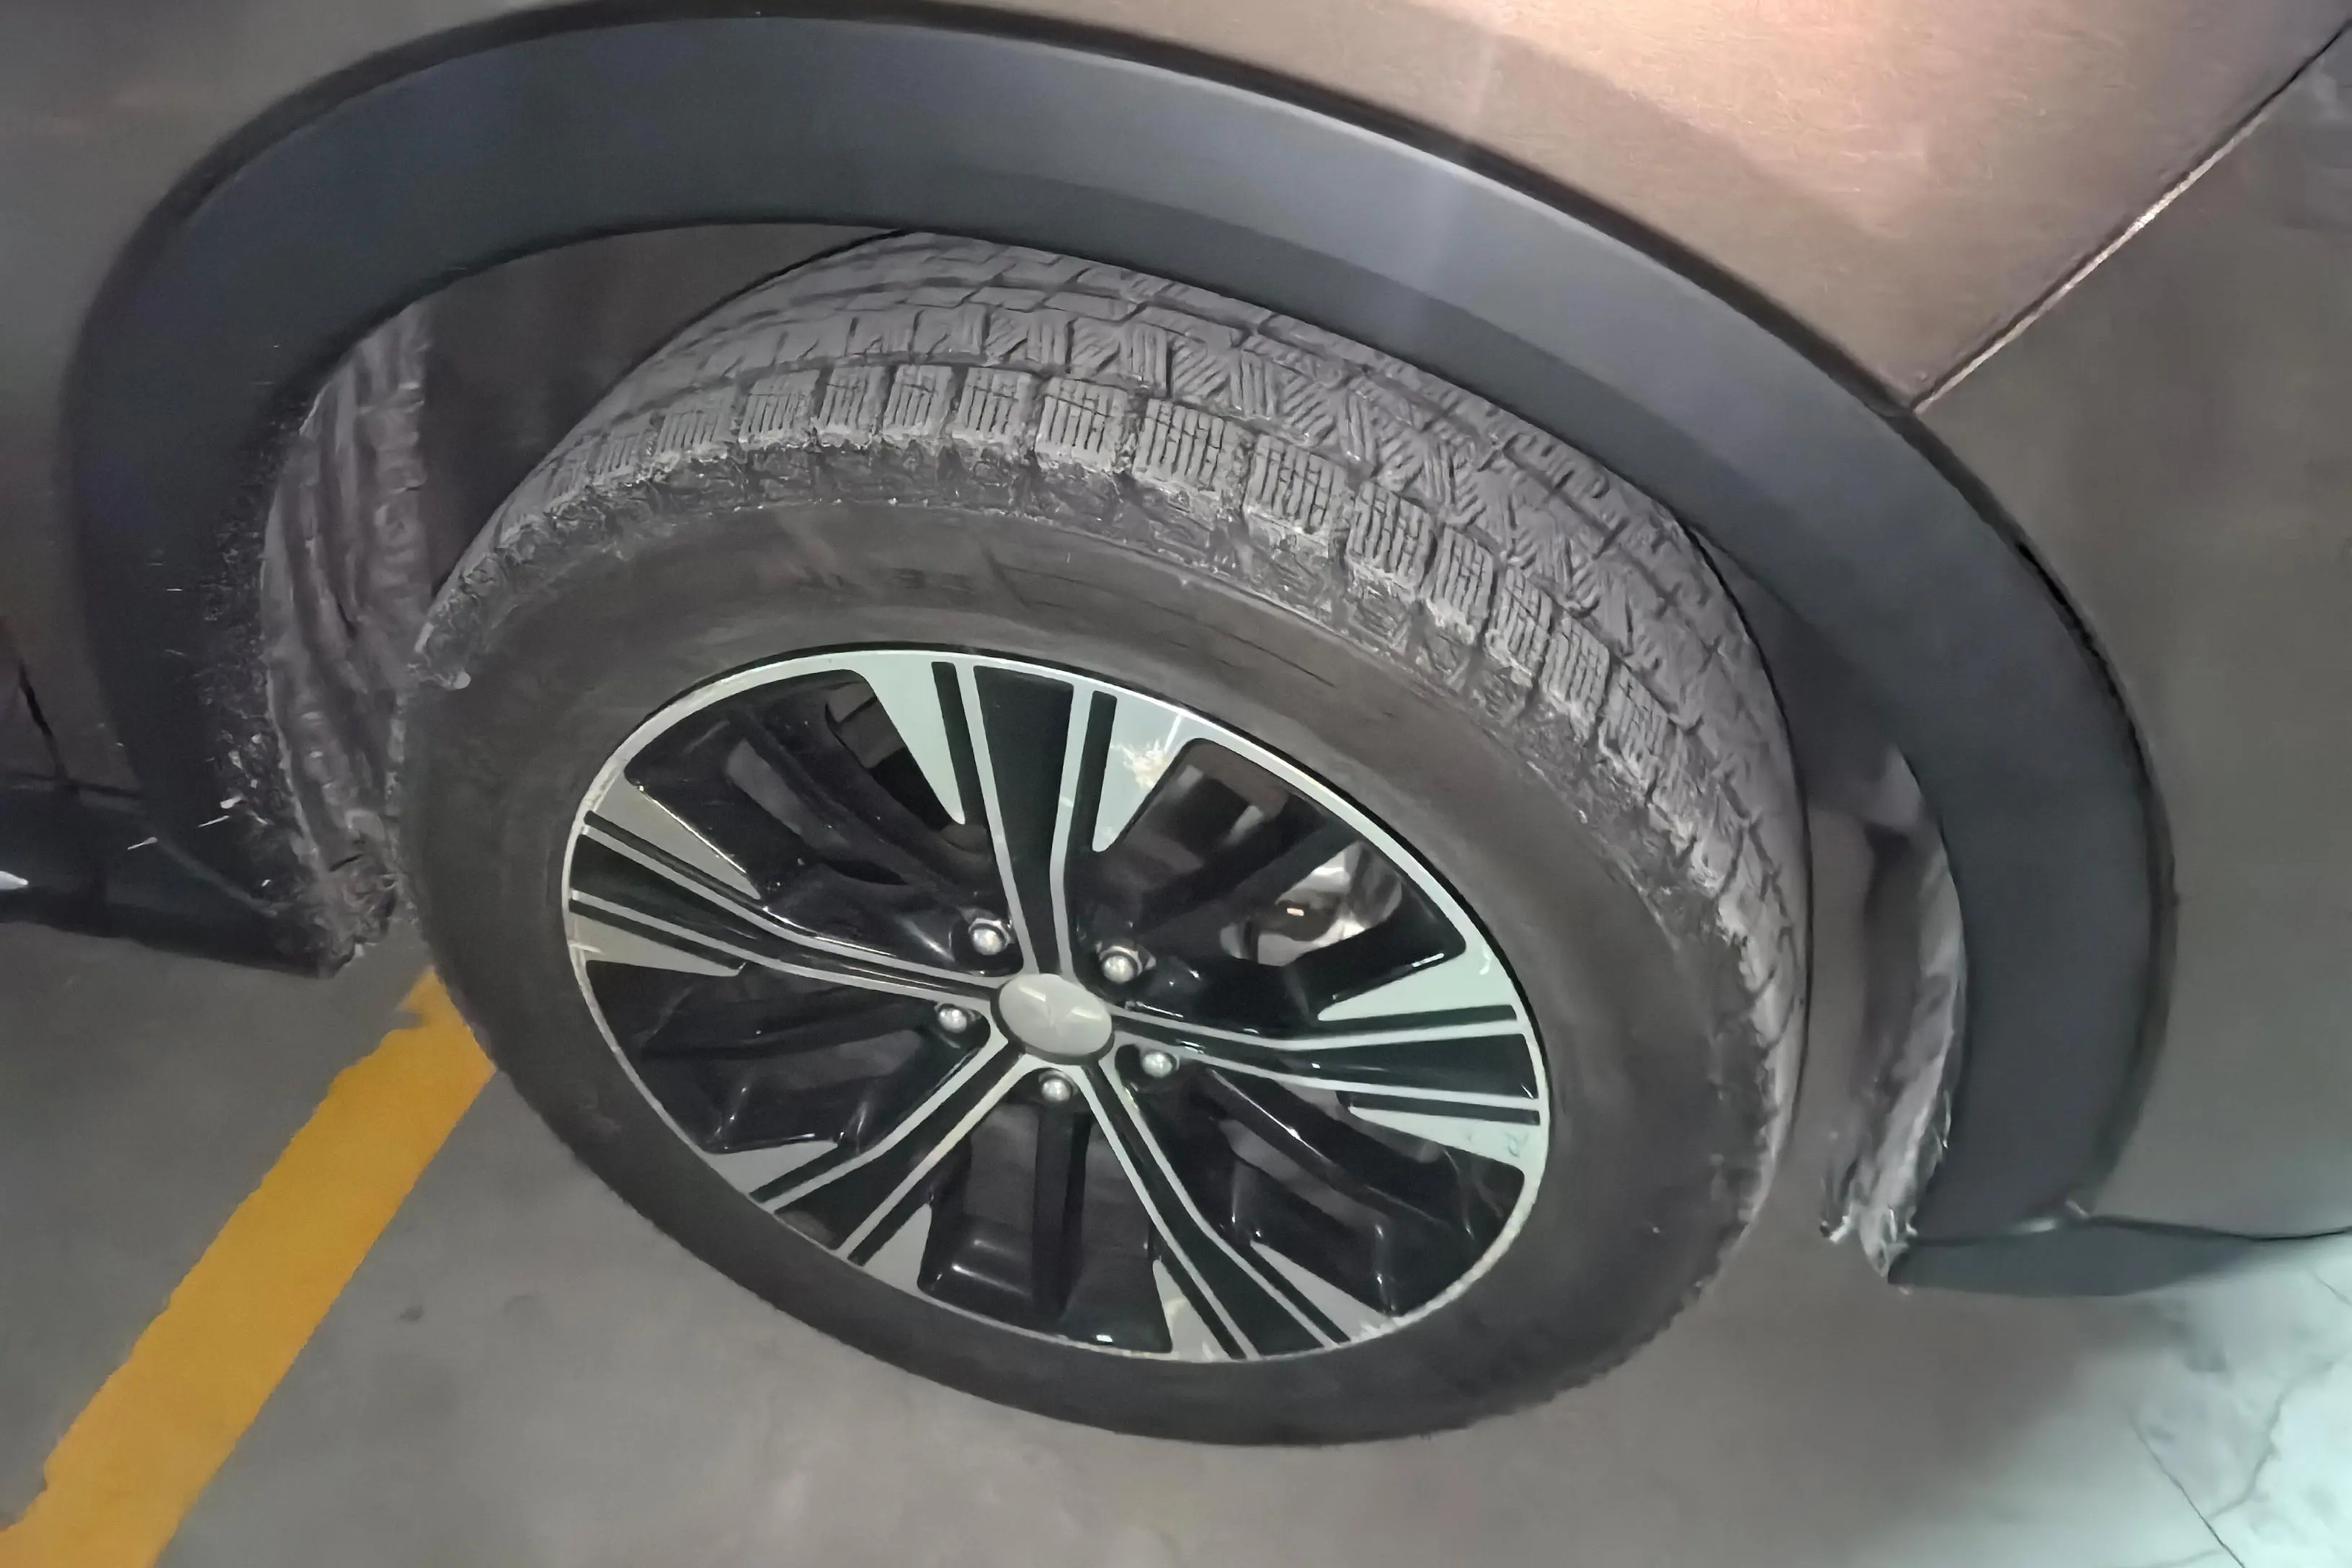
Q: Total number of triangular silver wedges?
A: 10